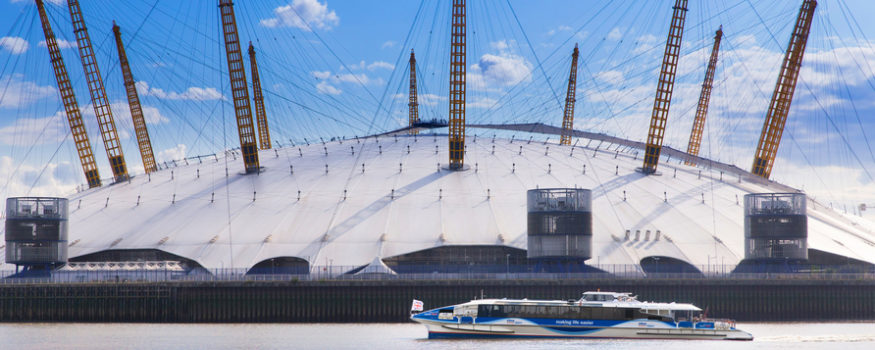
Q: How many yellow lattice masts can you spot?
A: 11